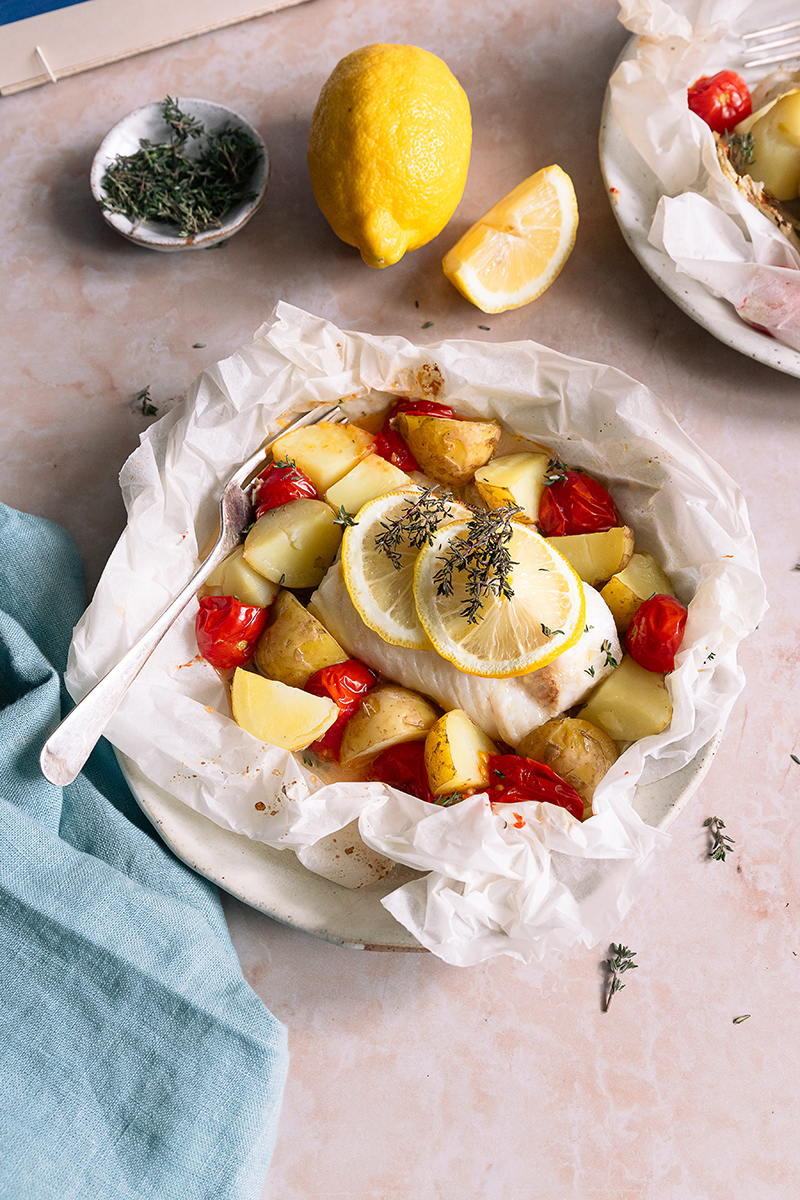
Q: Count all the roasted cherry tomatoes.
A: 9